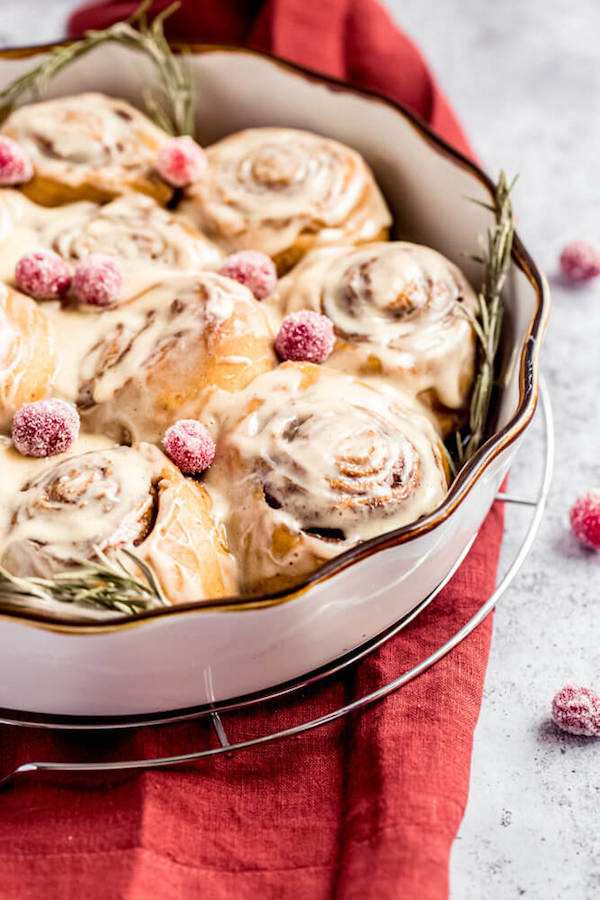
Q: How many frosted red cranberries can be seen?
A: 11